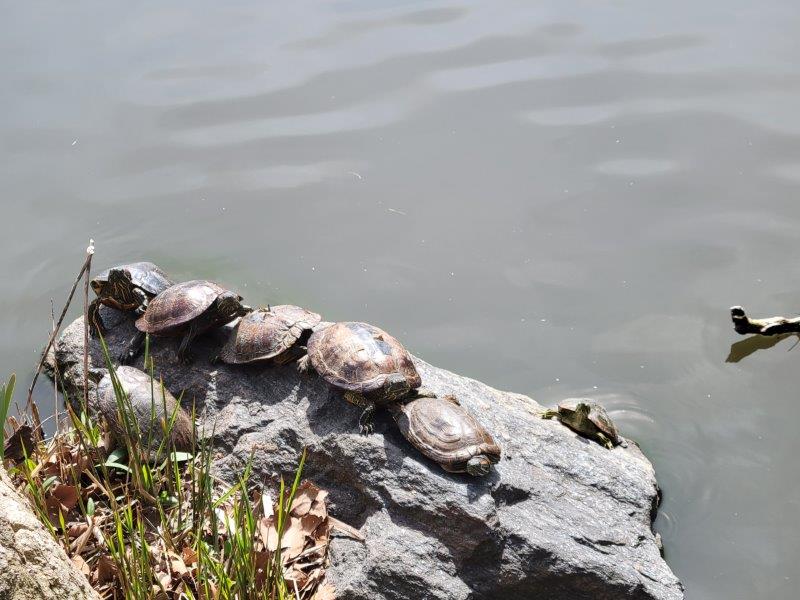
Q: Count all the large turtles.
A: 6